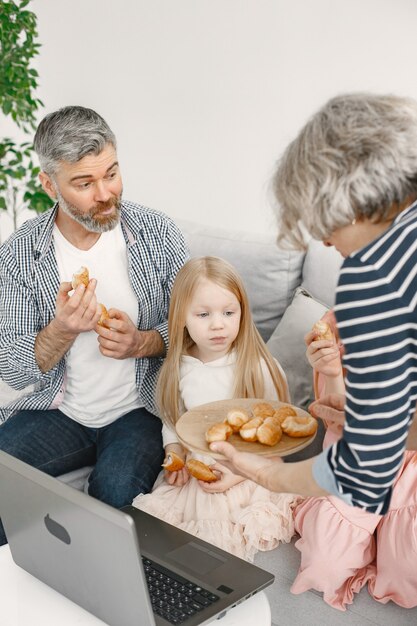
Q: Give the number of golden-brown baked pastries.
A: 12